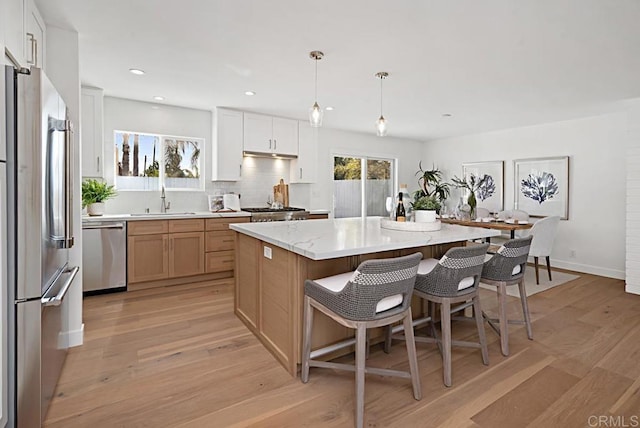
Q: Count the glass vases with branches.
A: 1